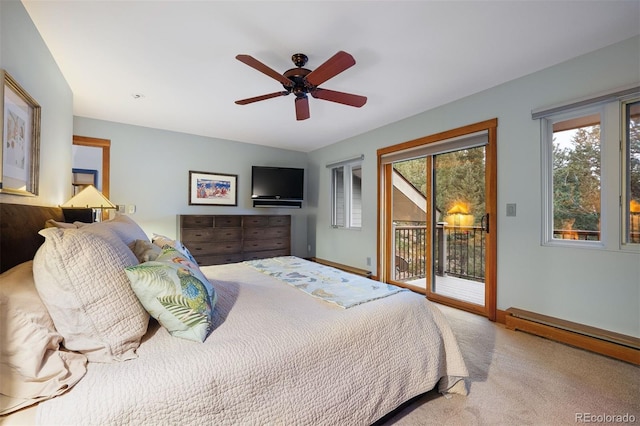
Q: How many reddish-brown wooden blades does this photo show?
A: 5